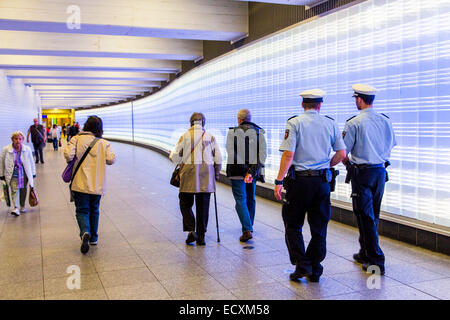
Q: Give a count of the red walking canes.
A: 0